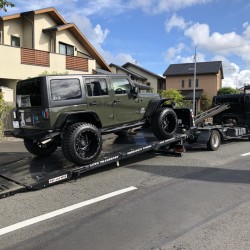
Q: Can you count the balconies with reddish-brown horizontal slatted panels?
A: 2